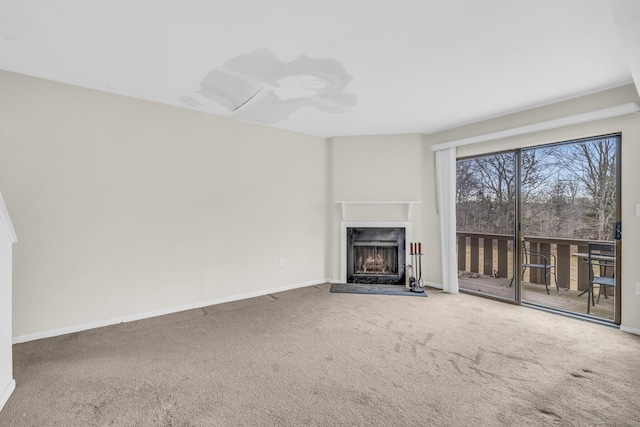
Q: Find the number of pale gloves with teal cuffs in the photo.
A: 0